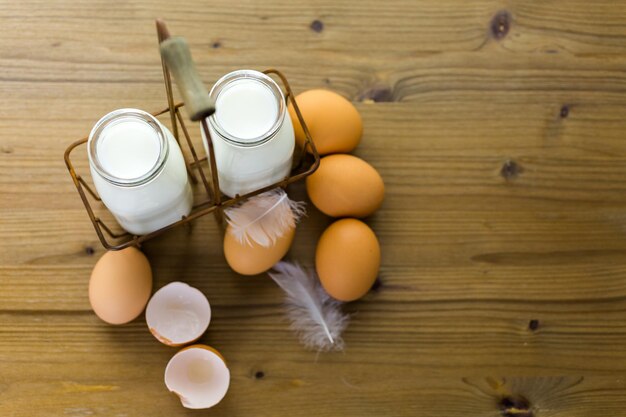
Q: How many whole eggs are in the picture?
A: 5